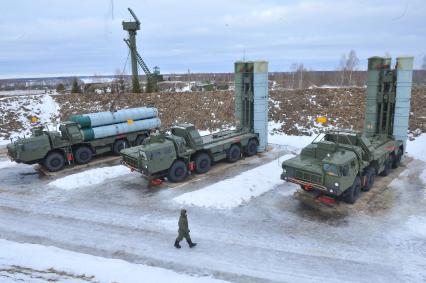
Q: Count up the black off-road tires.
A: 12